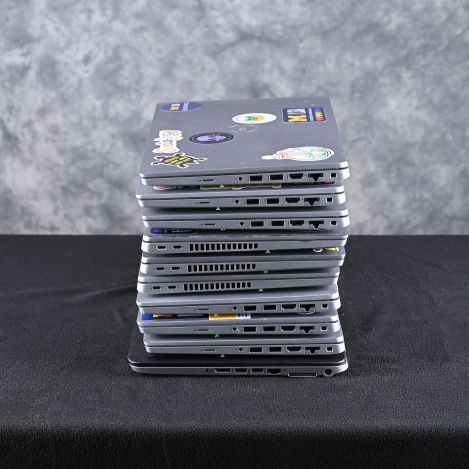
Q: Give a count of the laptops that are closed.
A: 10